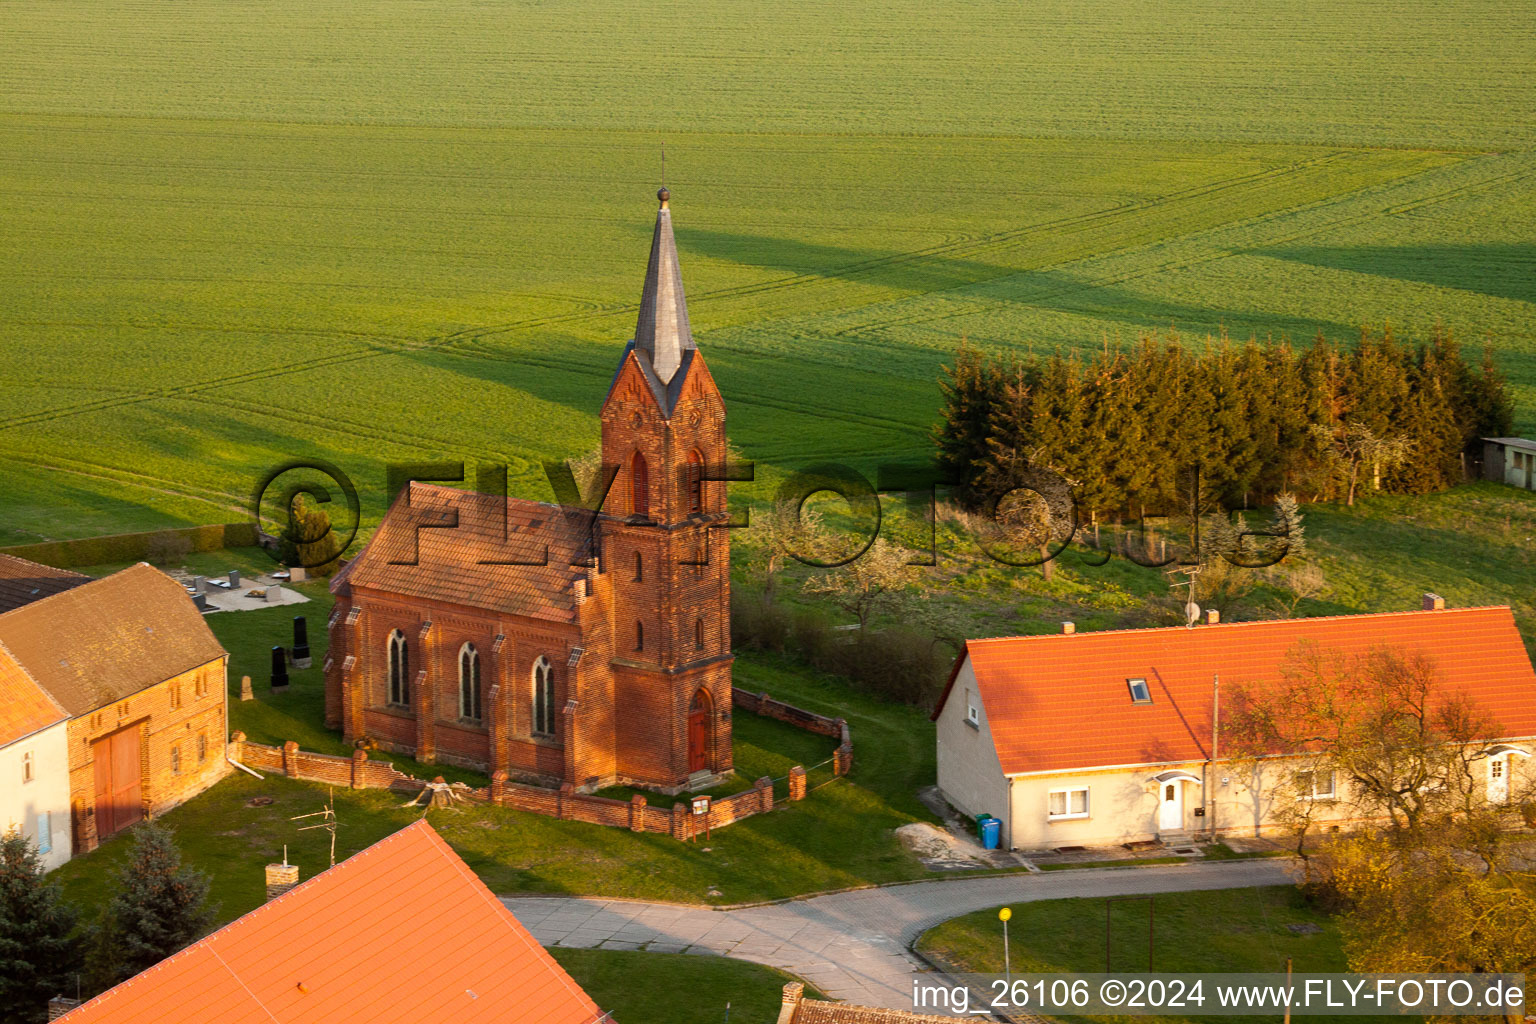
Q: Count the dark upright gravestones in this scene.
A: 2